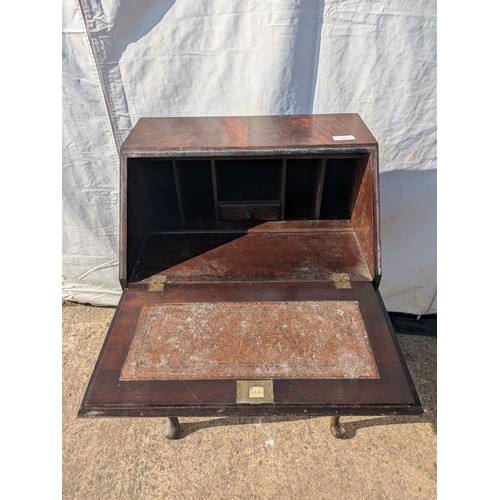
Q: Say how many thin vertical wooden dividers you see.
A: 4